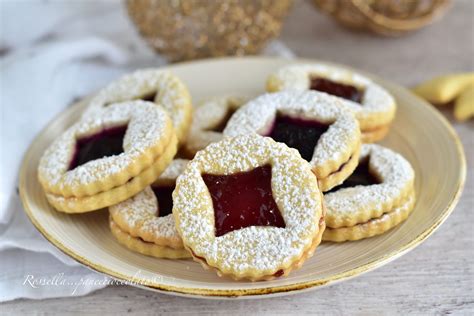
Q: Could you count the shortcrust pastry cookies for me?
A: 8